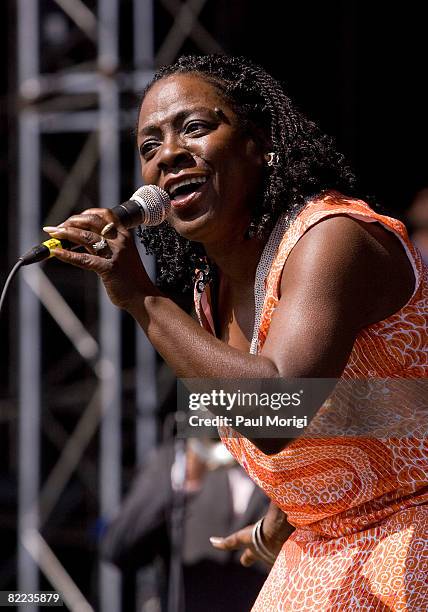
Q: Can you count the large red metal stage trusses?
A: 0